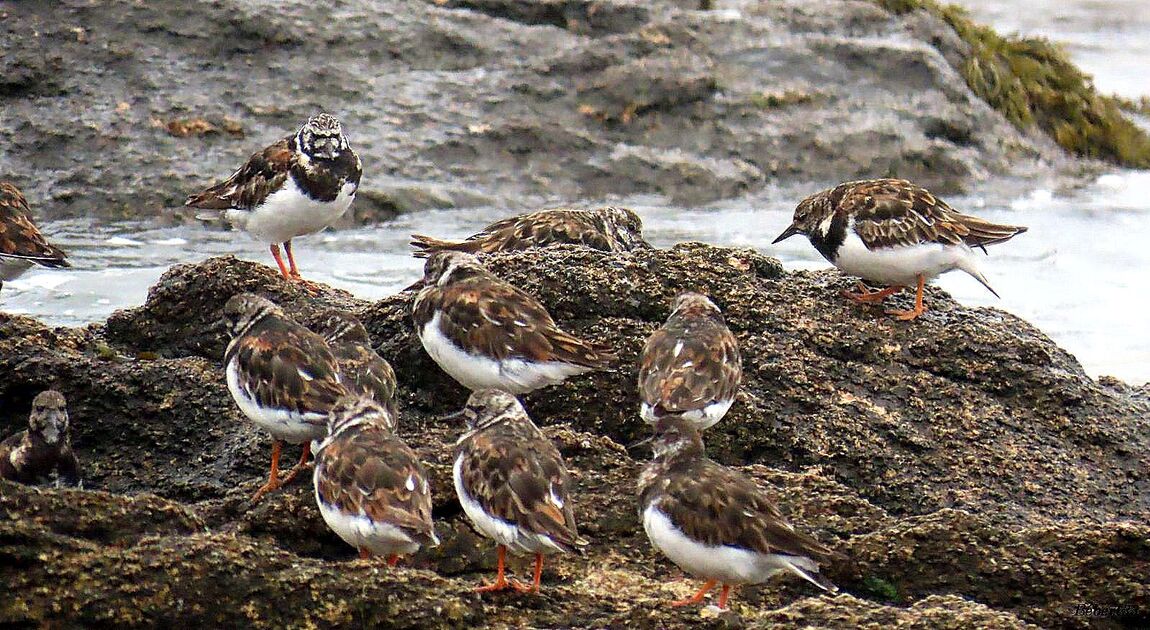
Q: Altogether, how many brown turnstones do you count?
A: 12